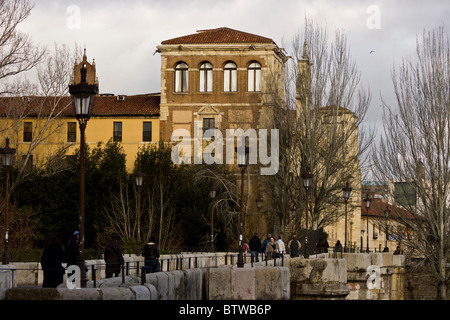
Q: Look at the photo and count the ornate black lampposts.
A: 11